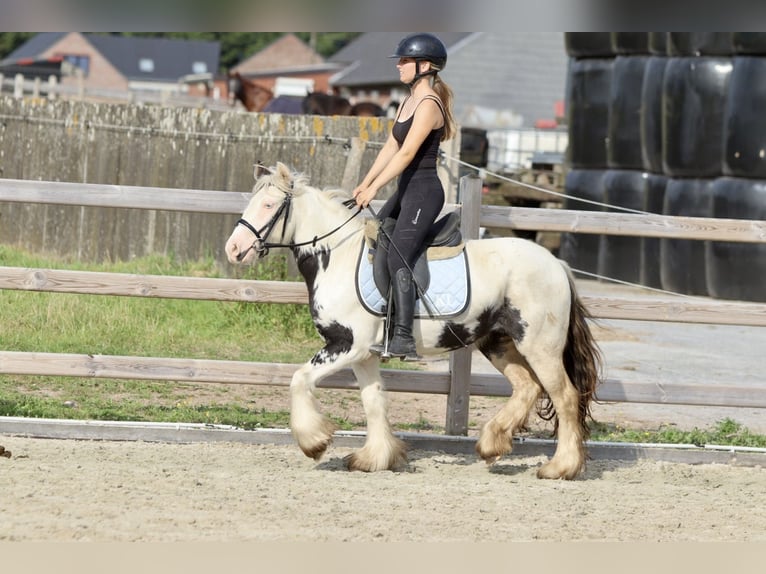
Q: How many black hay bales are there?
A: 15